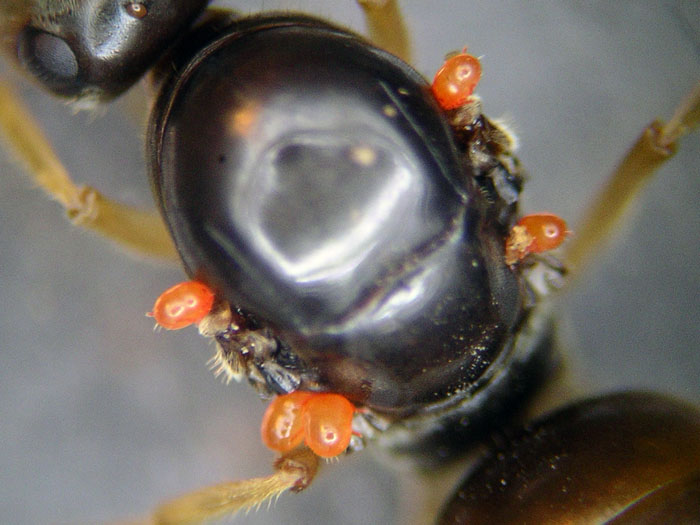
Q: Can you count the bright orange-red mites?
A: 5